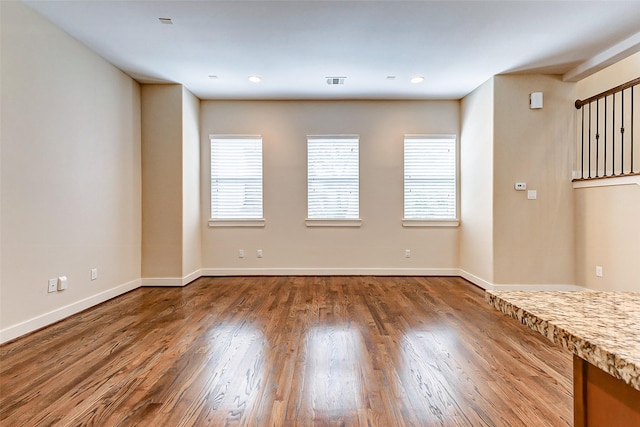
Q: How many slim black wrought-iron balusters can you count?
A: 7